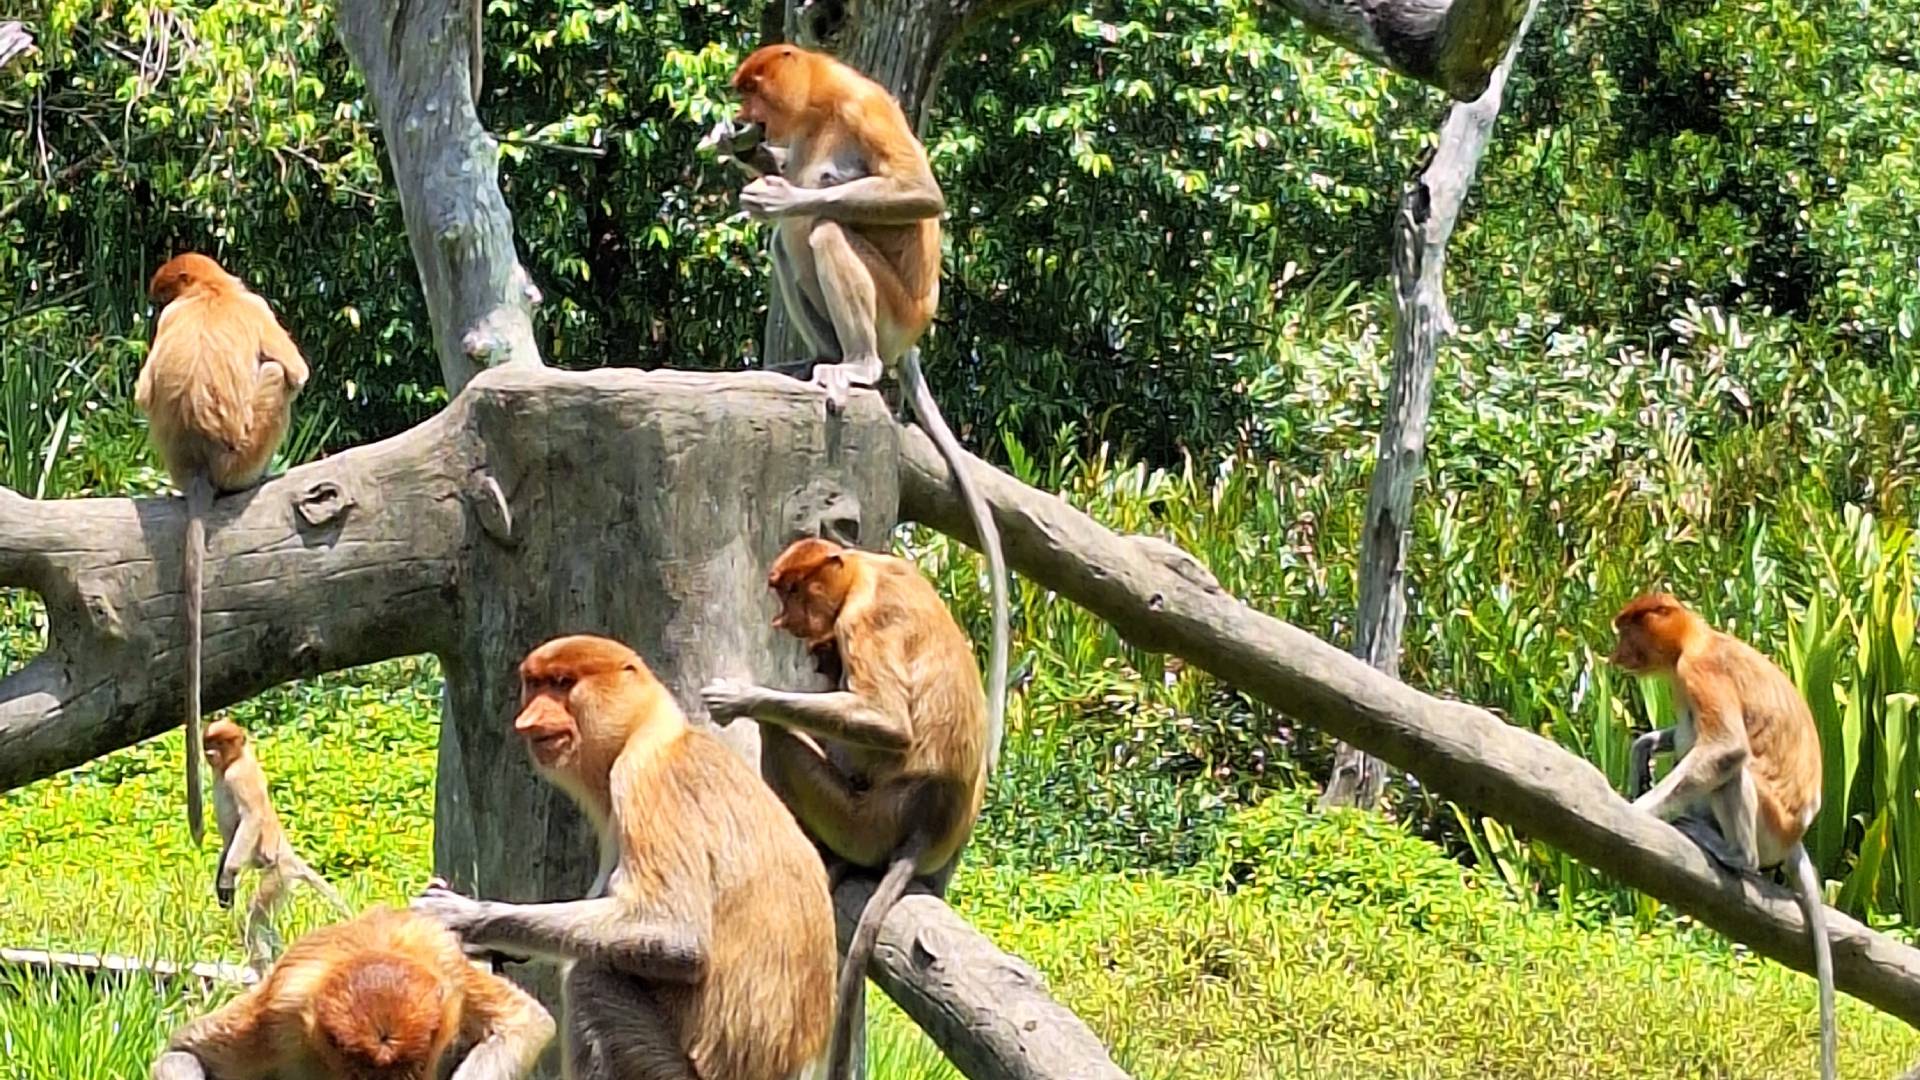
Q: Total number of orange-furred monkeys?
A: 7